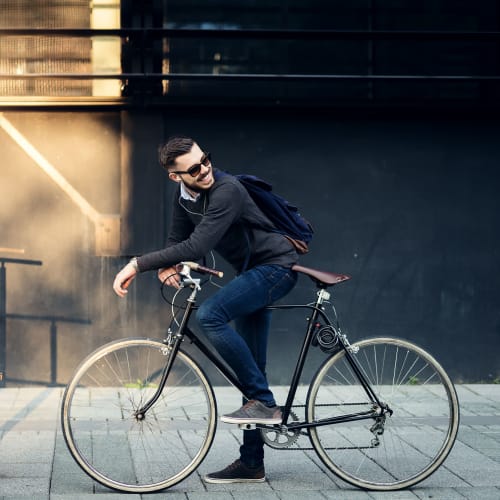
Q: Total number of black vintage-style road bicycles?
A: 1